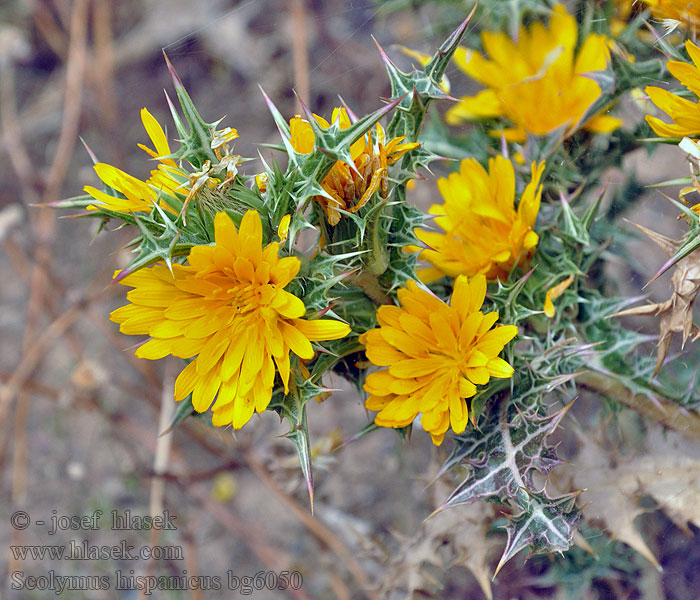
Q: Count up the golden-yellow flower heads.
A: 8